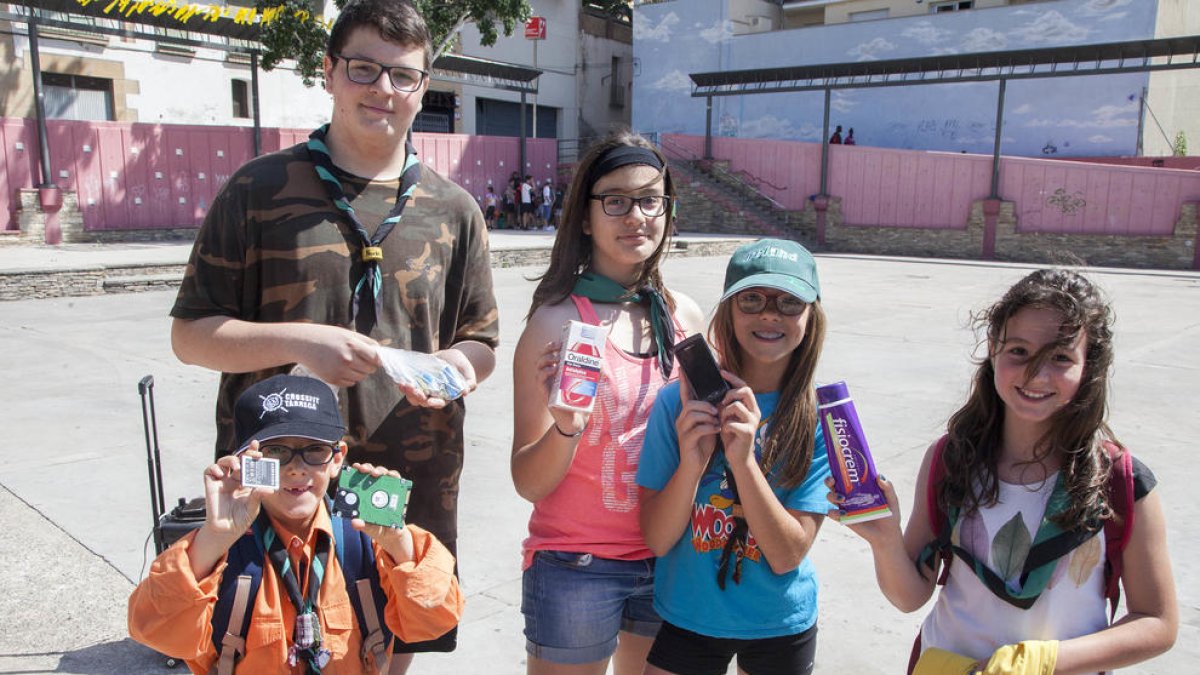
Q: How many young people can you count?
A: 5